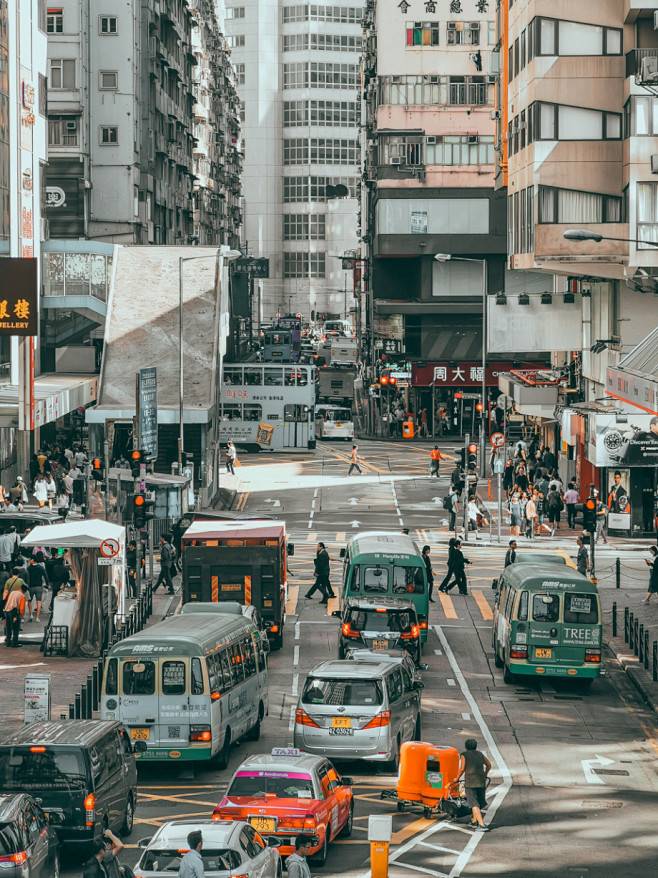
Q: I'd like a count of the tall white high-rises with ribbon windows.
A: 1